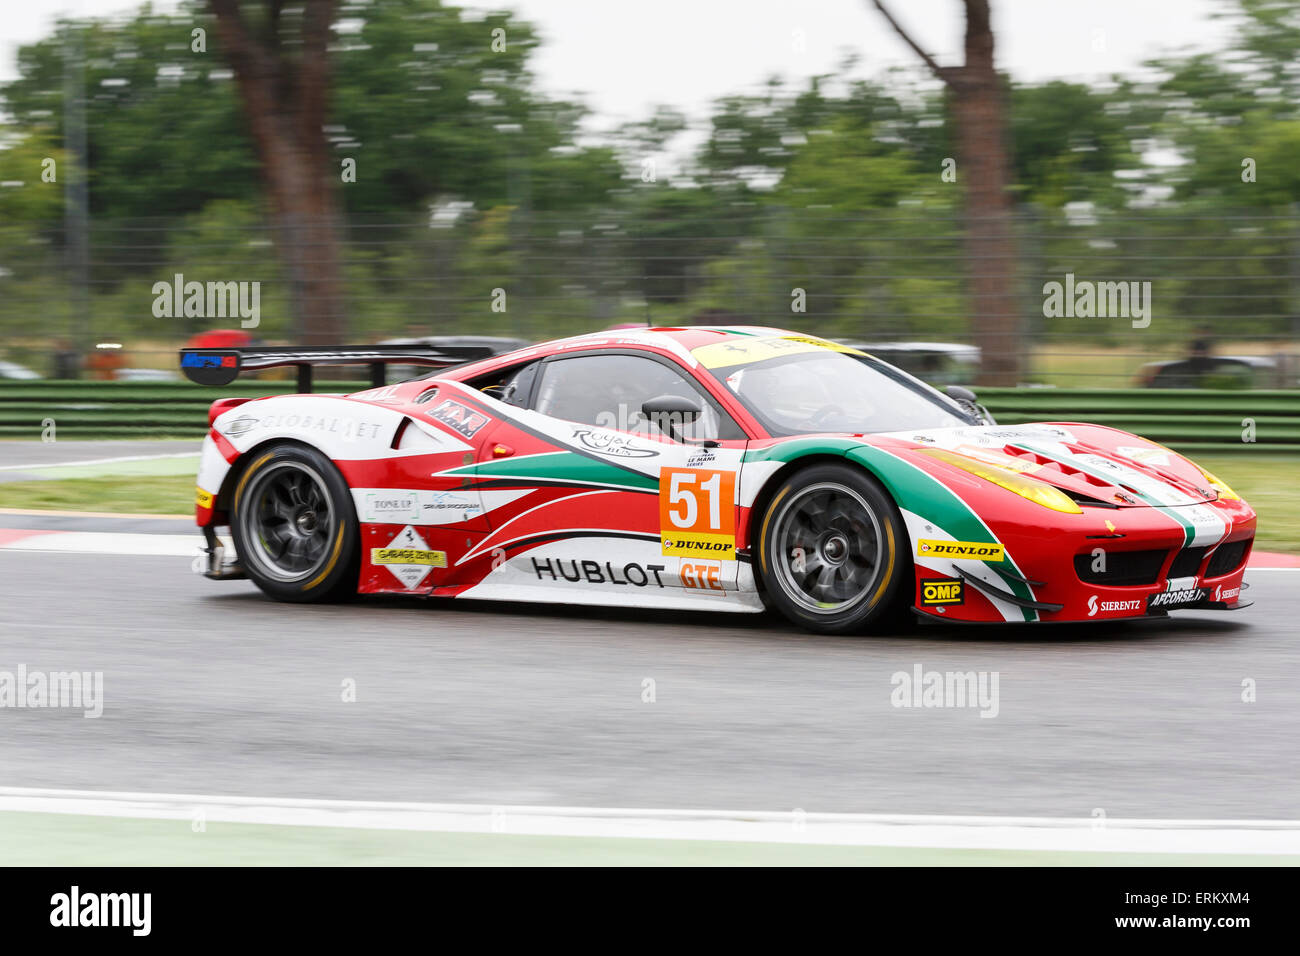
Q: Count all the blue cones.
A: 0